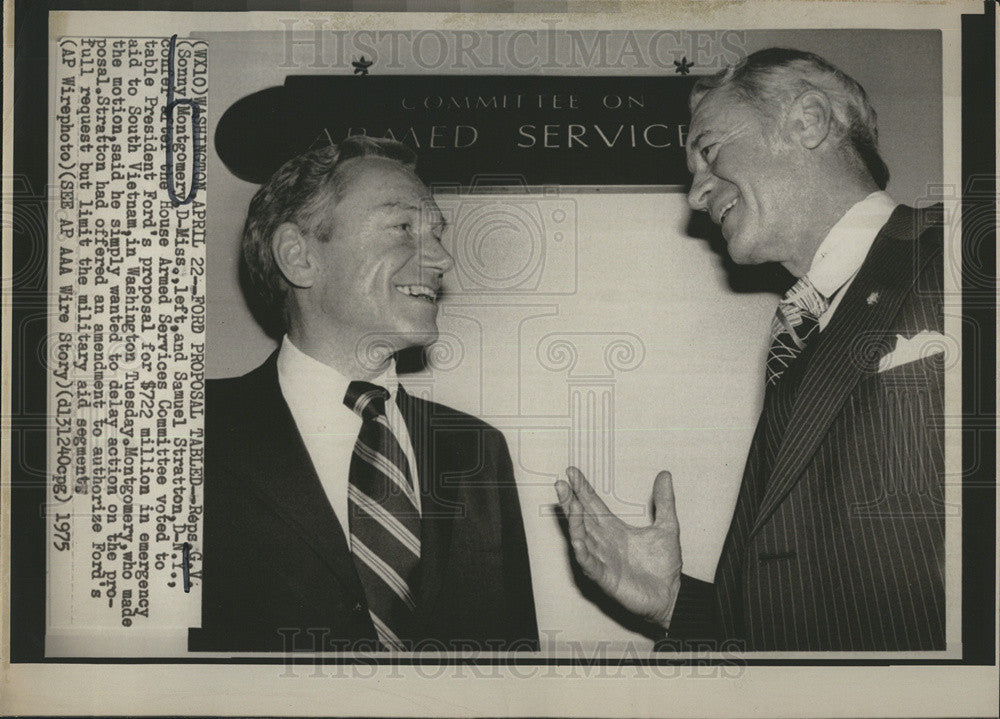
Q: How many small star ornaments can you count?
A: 2